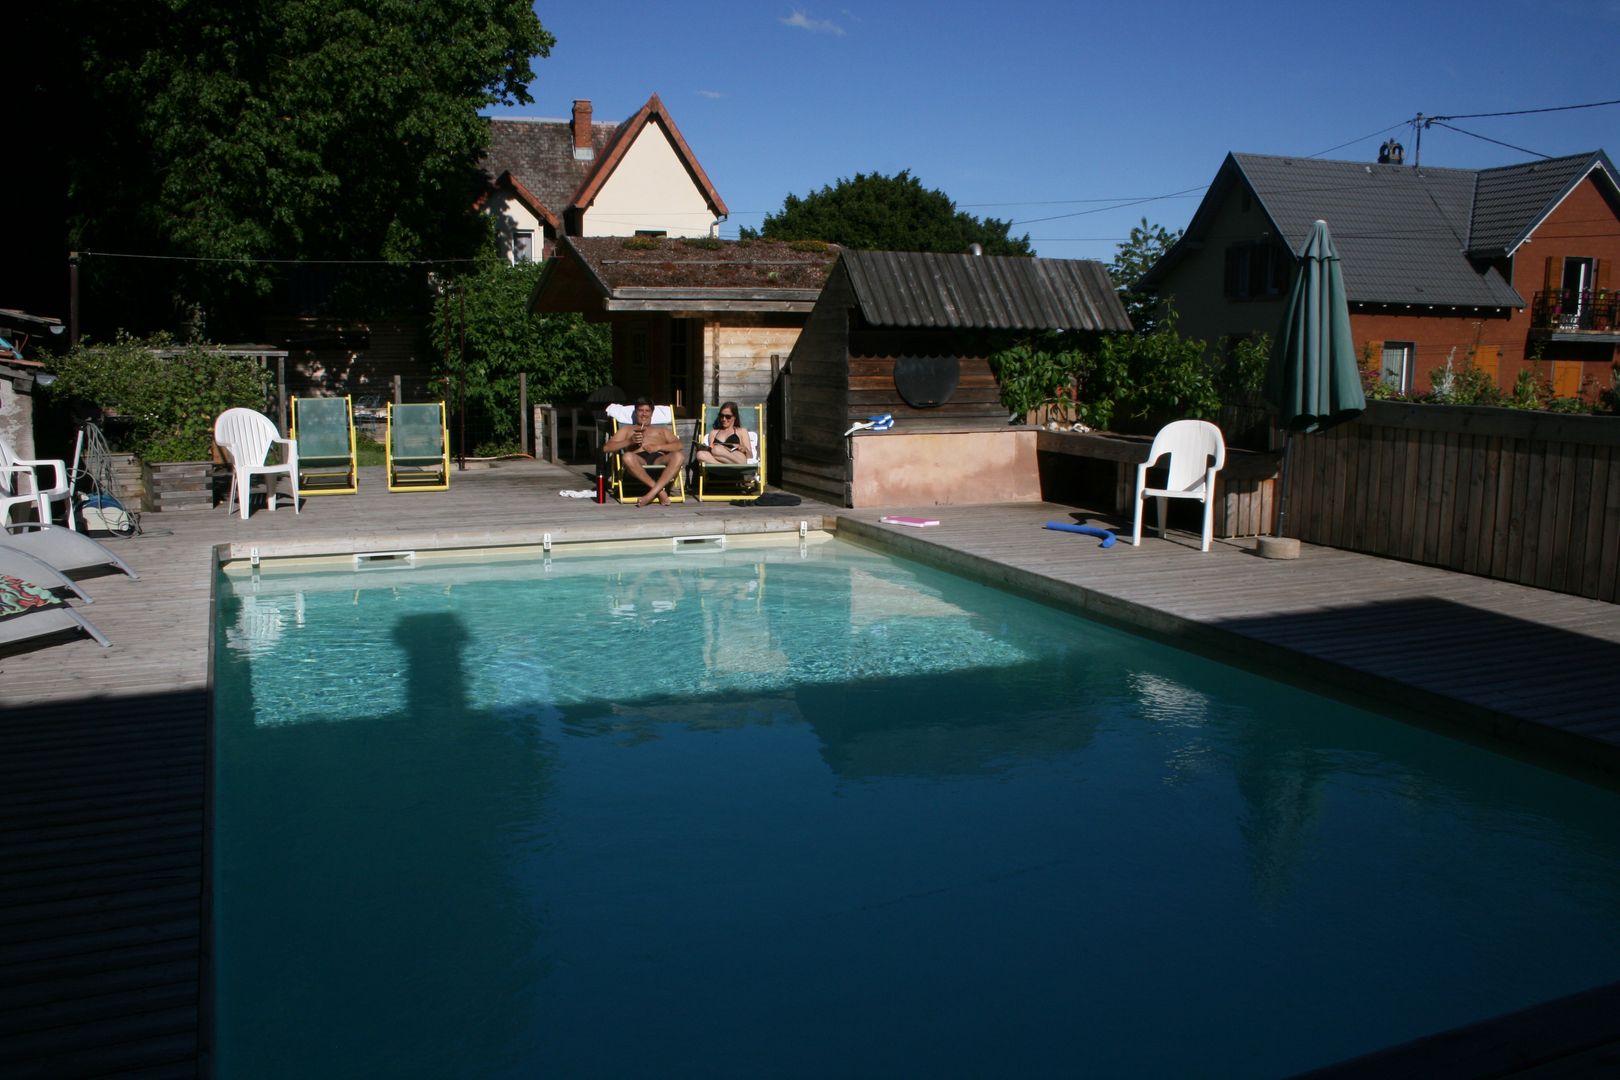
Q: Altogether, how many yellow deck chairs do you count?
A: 4